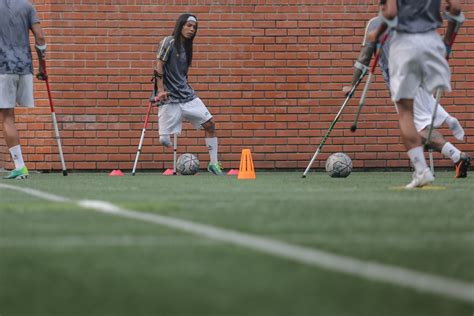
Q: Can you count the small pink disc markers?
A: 3